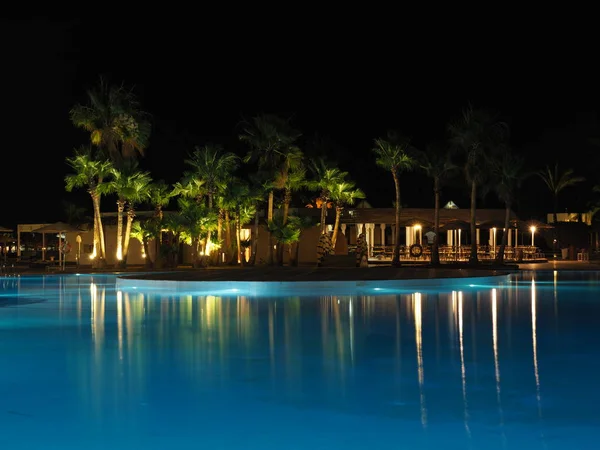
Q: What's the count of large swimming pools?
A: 1